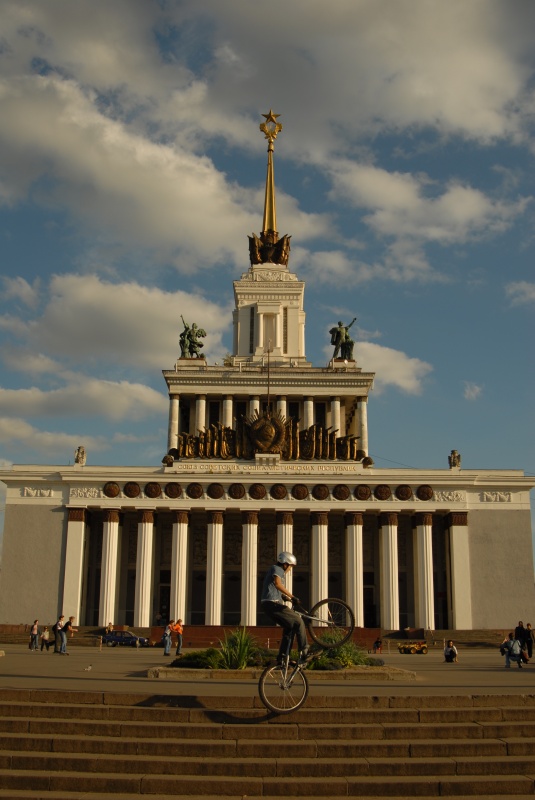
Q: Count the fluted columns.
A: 10